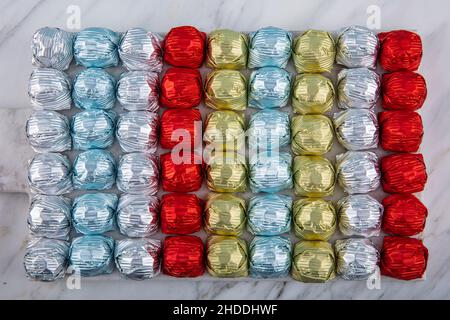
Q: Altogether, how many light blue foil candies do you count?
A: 12